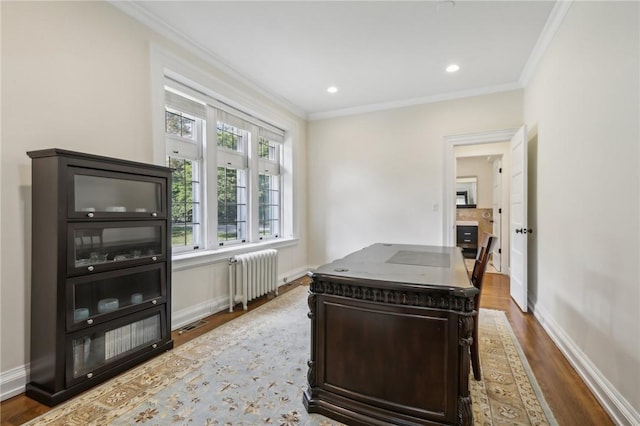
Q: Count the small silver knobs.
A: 8